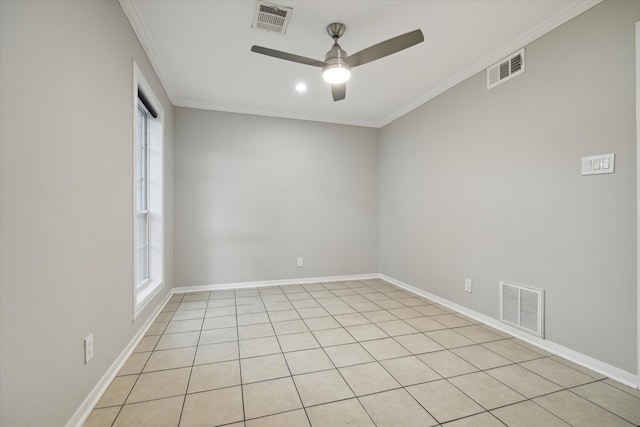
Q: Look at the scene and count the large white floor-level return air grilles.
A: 1